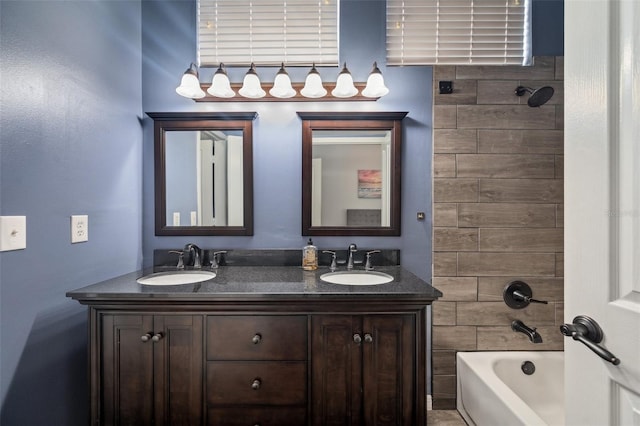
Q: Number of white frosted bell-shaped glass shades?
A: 7